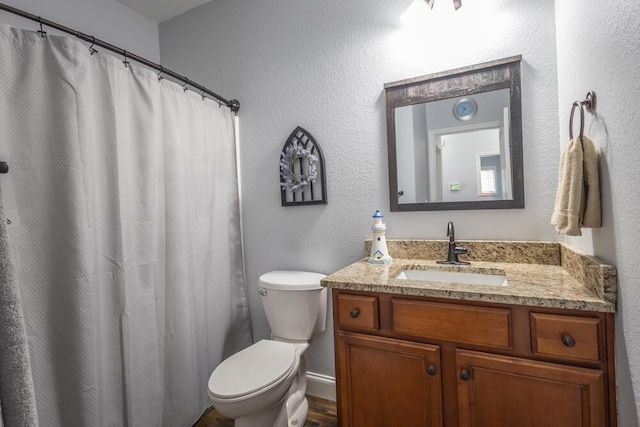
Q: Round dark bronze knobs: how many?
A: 4